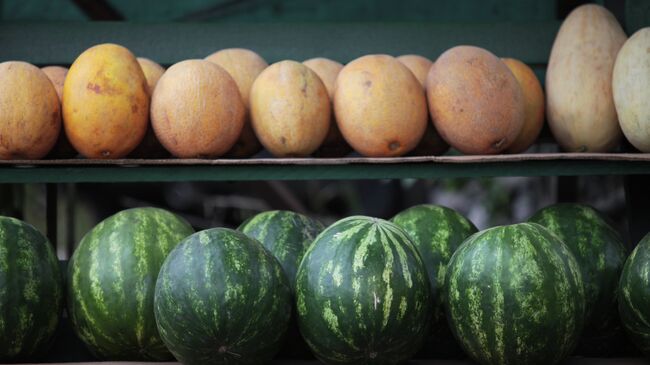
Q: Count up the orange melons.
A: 12